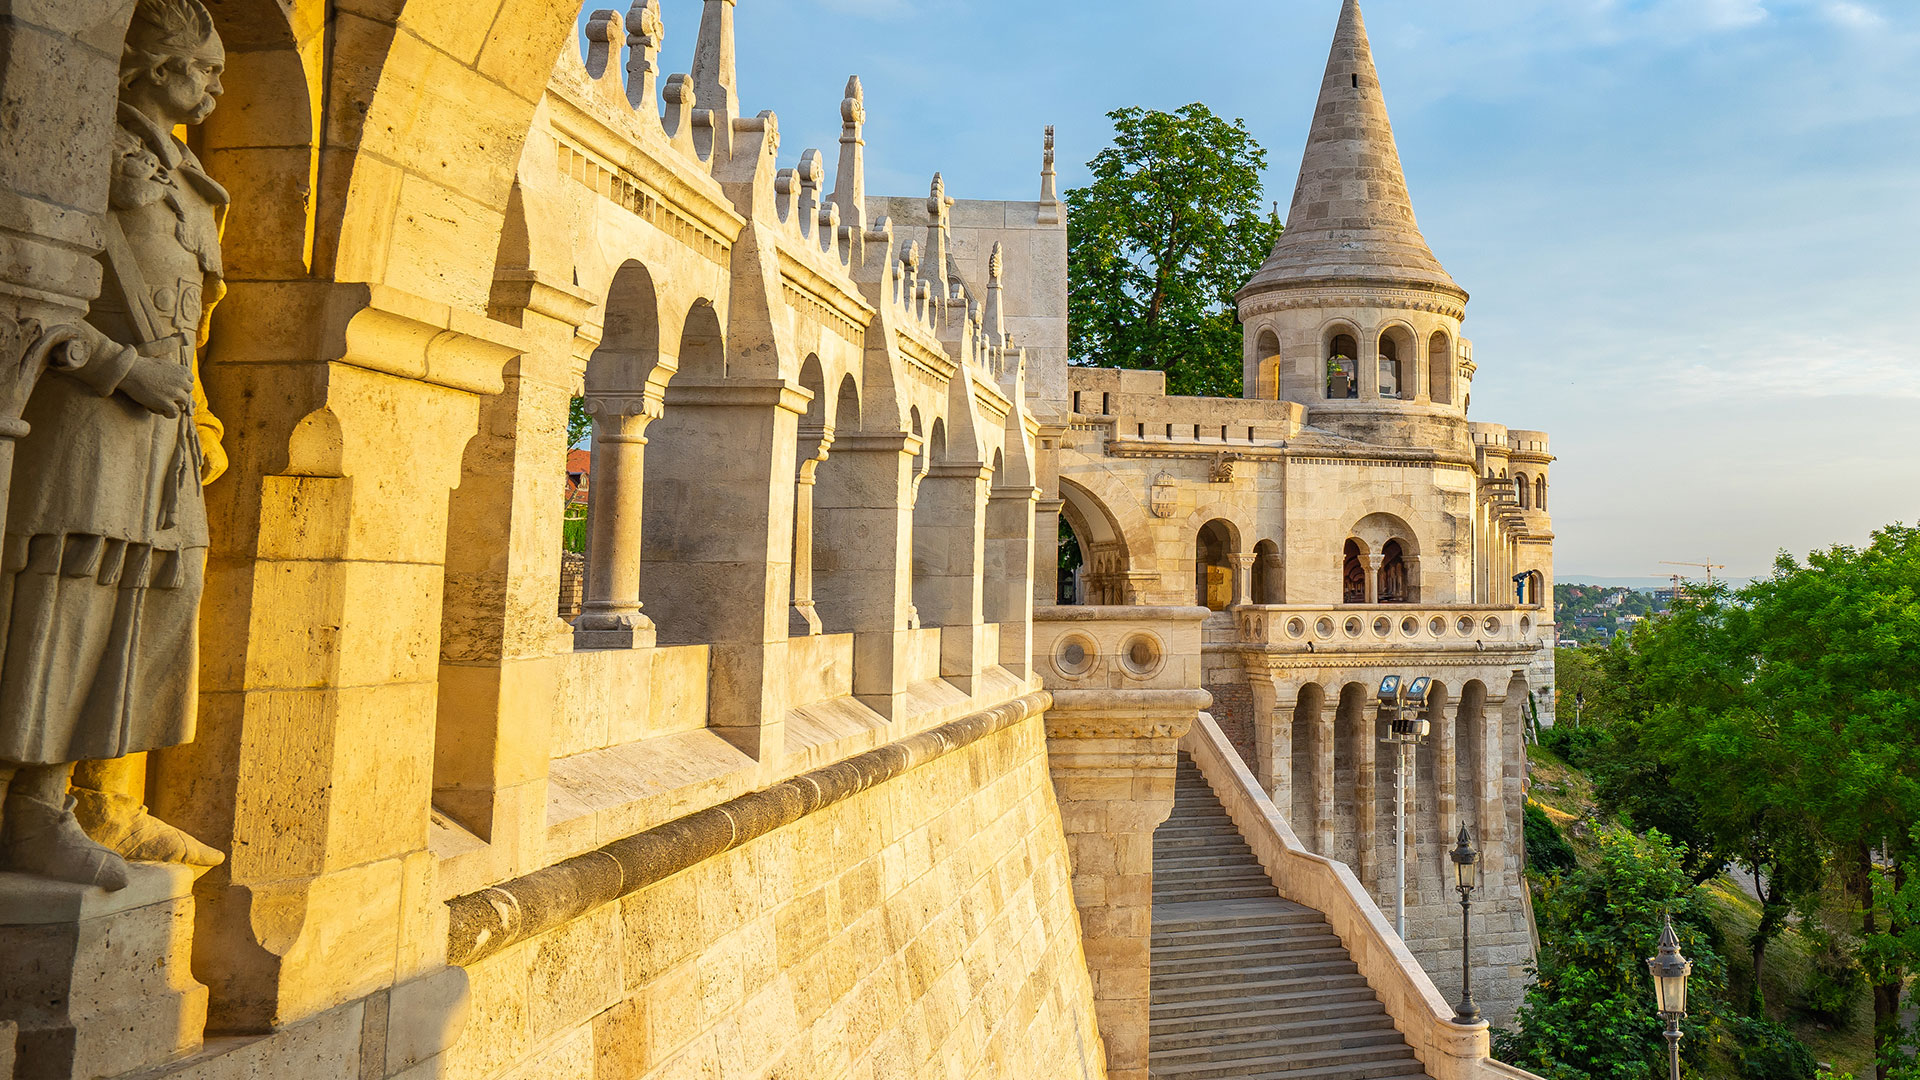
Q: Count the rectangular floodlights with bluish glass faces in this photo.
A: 2